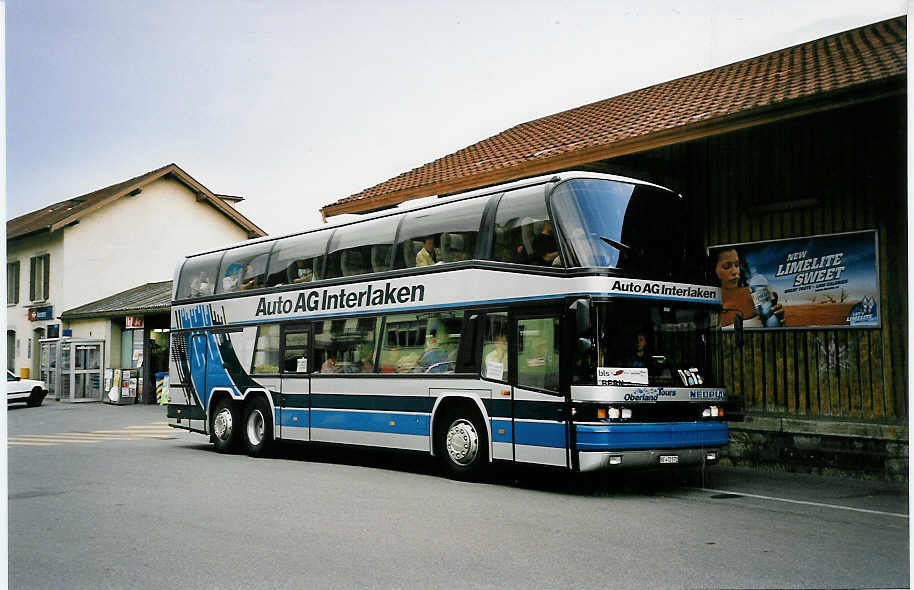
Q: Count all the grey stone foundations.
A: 1